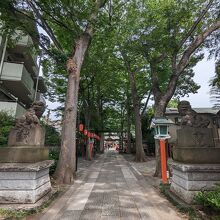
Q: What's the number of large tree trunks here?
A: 3